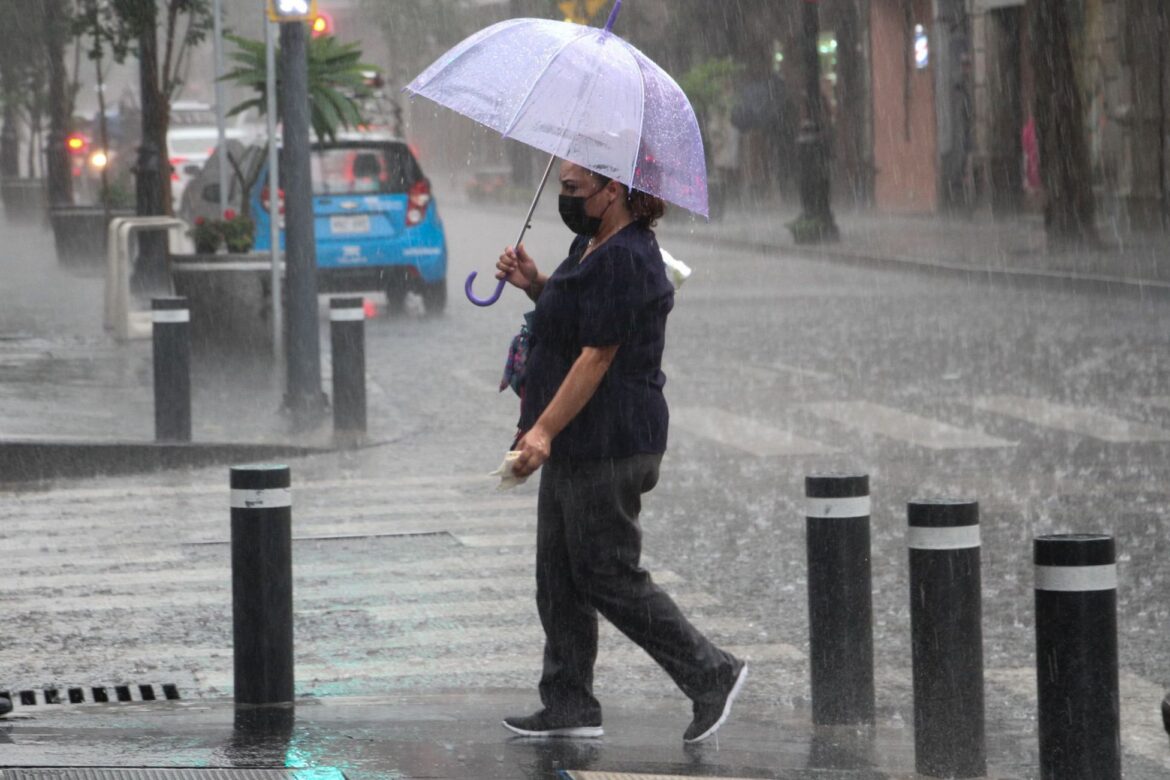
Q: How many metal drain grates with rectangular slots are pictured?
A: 1